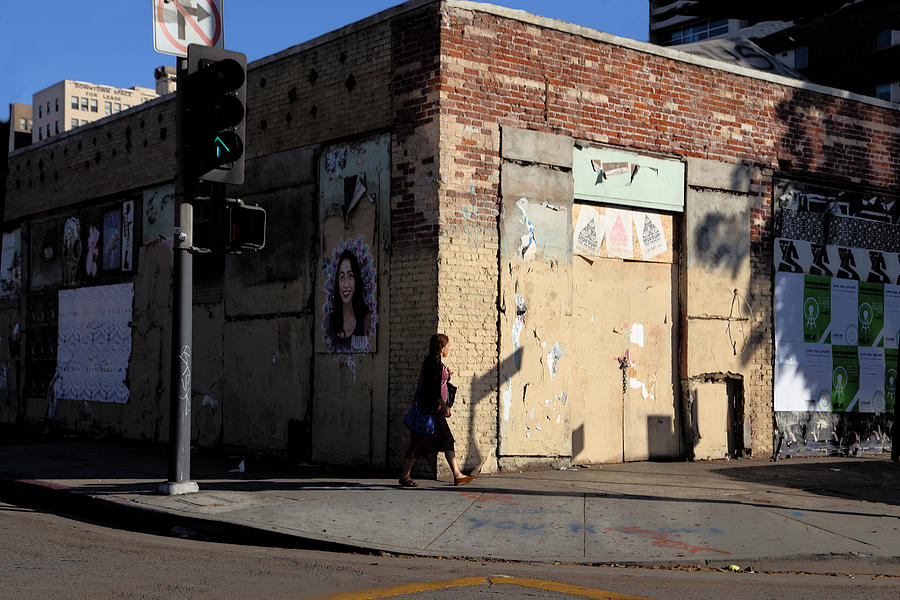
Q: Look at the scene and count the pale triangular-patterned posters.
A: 3